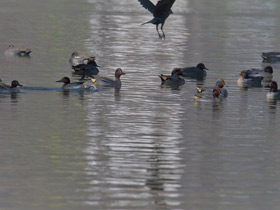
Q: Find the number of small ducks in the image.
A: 14